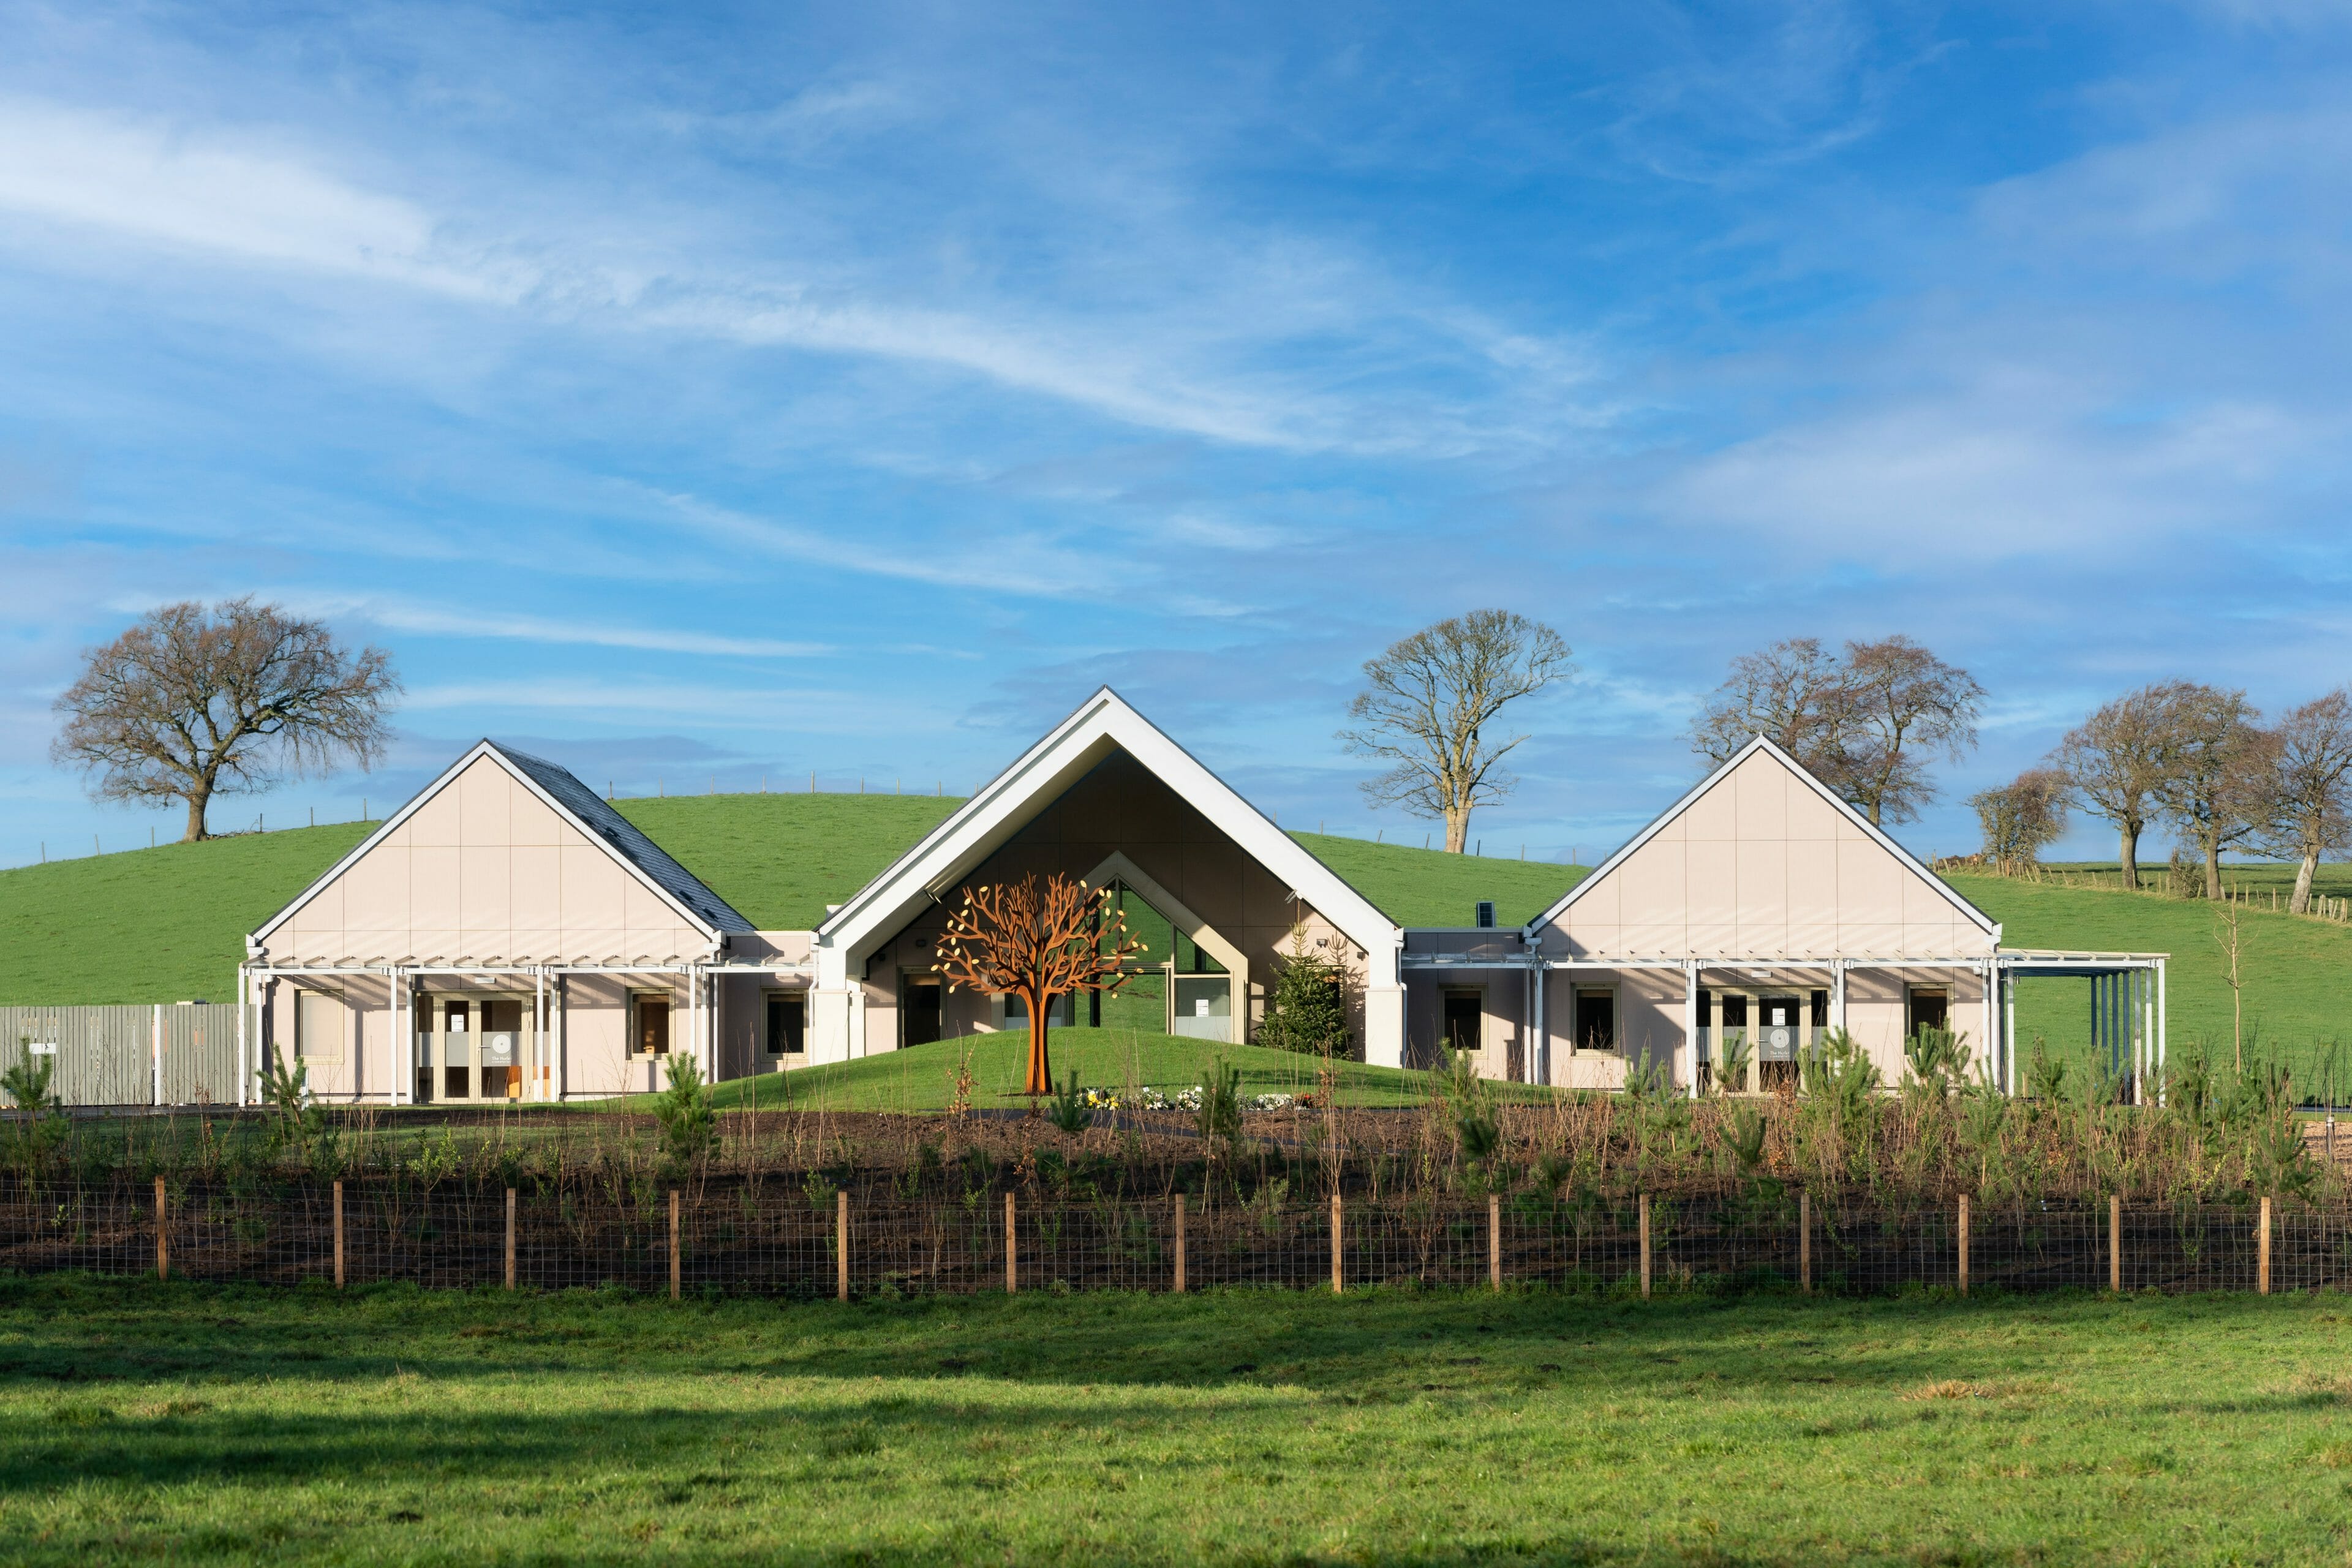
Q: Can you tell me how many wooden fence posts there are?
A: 14